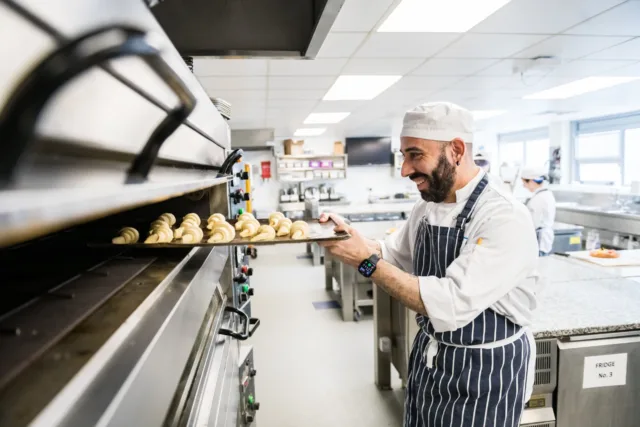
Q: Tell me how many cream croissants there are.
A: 15